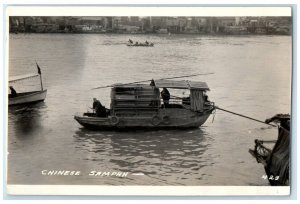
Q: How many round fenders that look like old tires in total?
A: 3